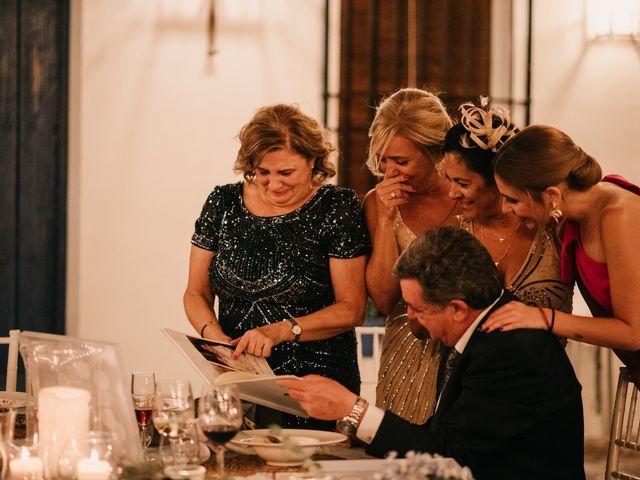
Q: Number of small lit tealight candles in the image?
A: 2